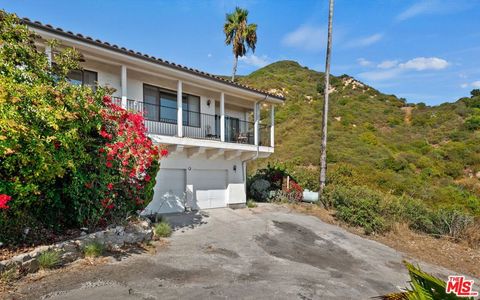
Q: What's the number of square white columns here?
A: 6